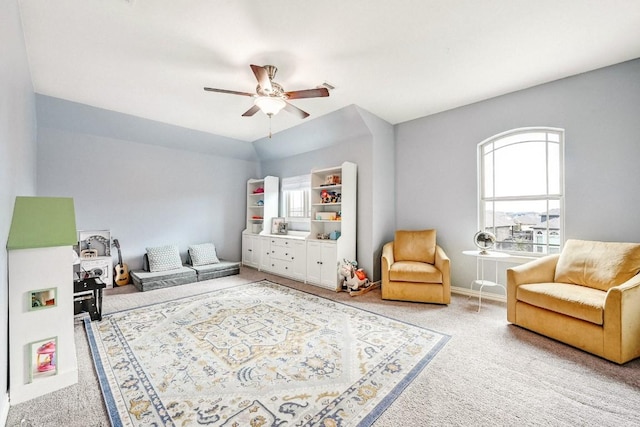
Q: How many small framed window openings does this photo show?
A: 2